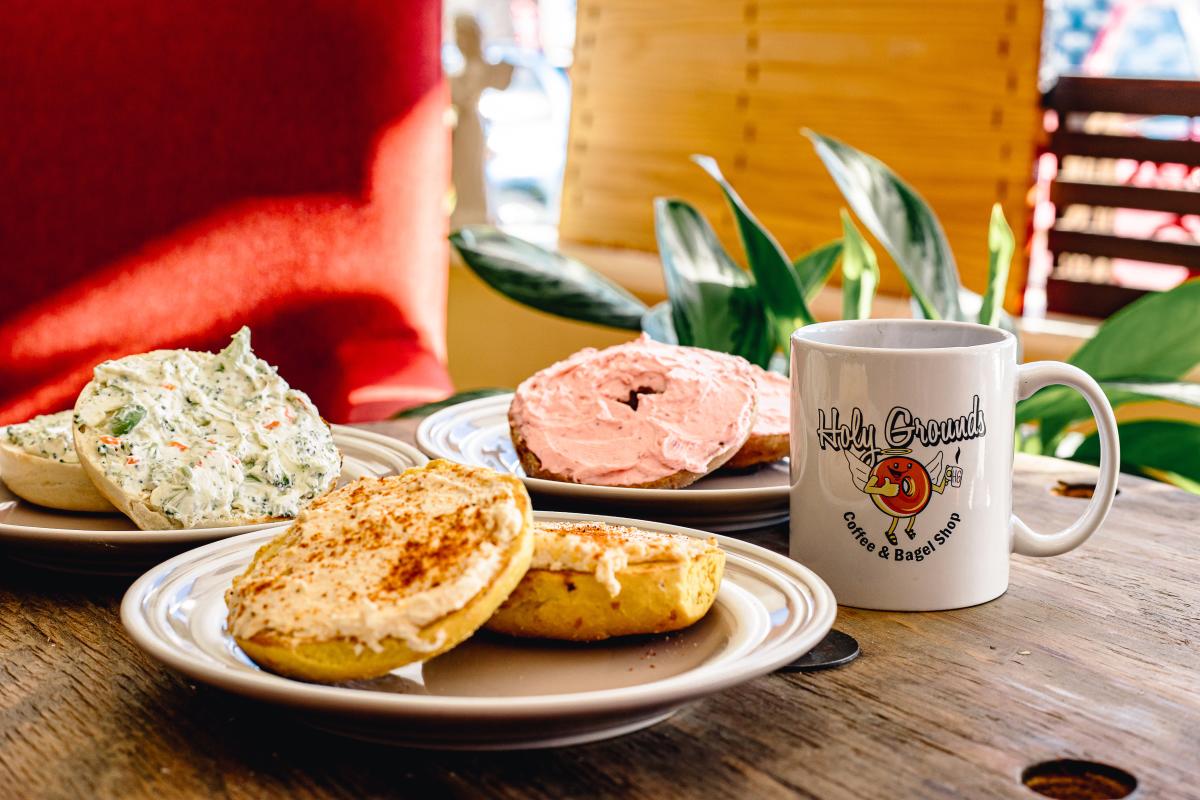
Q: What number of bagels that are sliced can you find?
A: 3